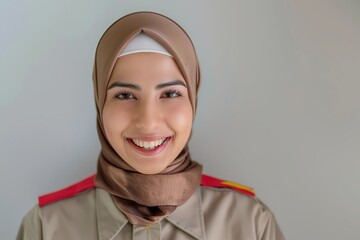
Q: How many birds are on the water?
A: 0